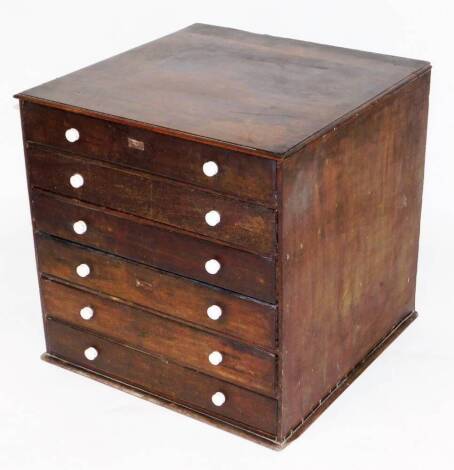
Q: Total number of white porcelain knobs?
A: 12